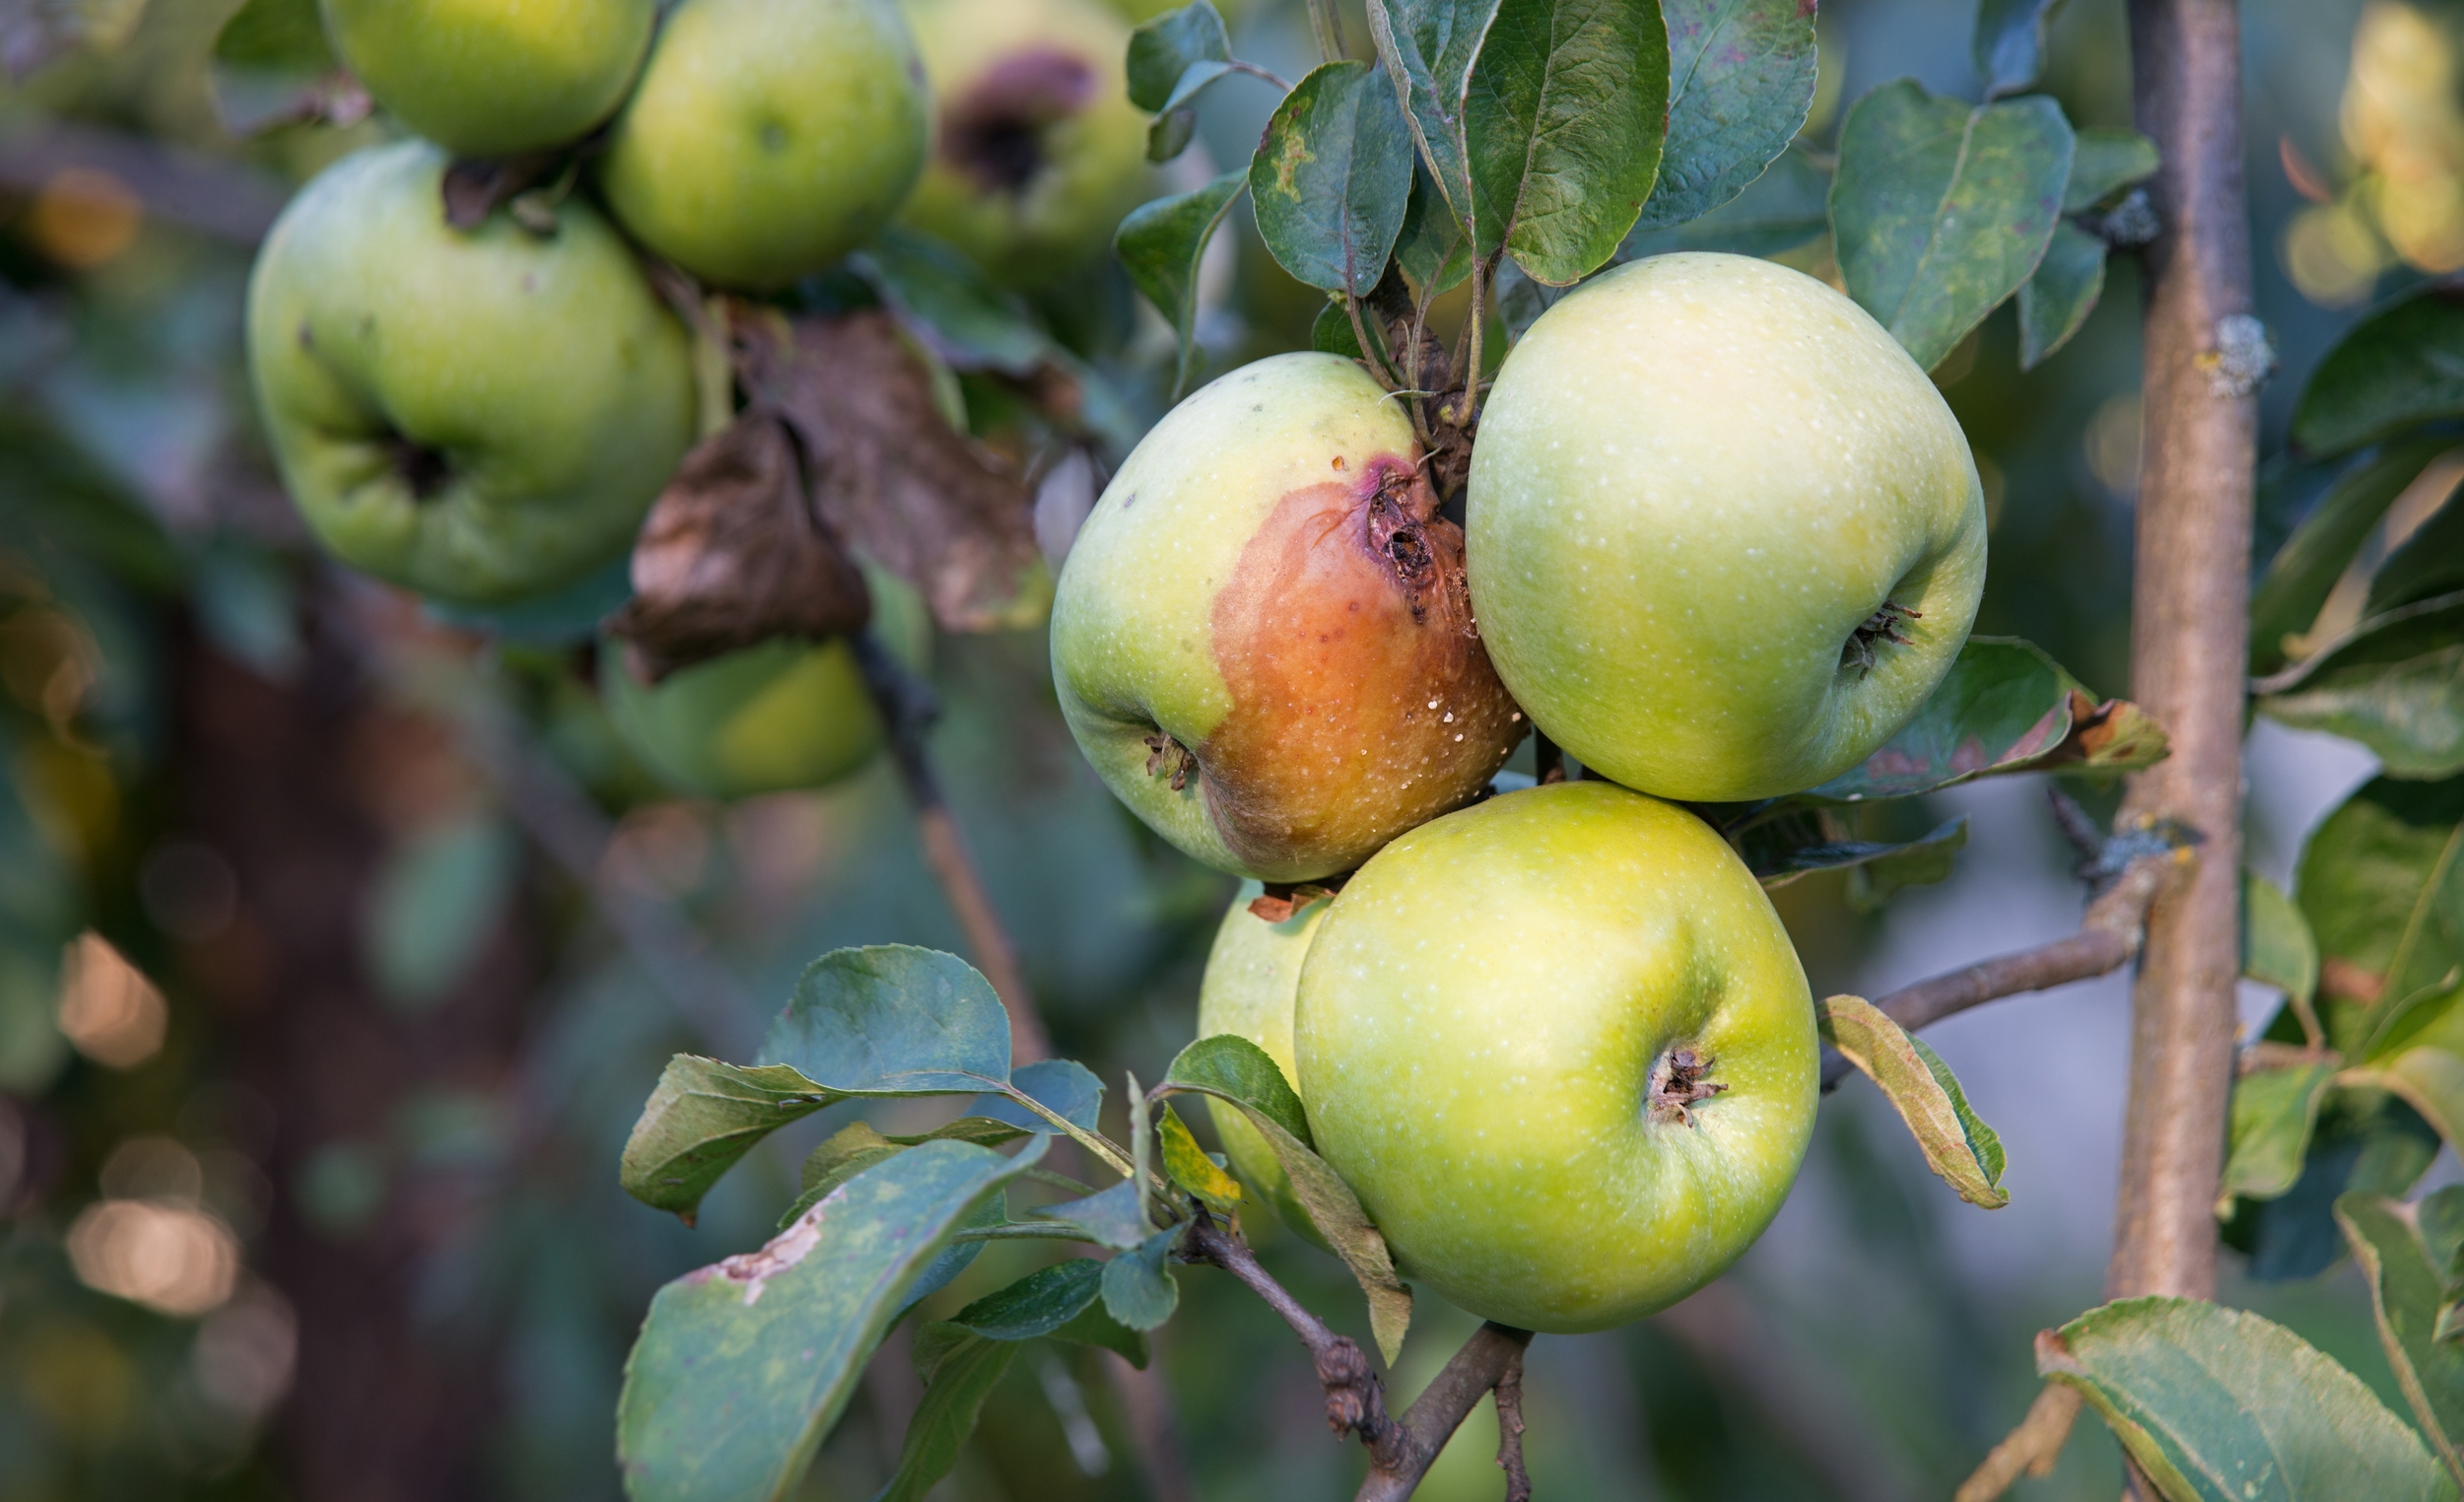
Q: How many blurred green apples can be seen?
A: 5